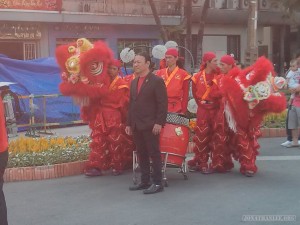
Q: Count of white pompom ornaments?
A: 4